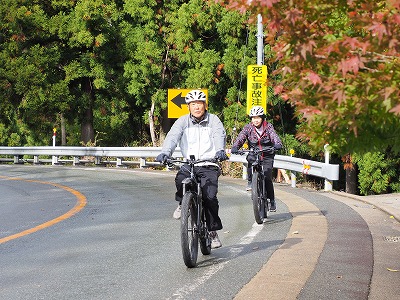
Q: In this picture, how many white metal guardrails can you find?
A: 1